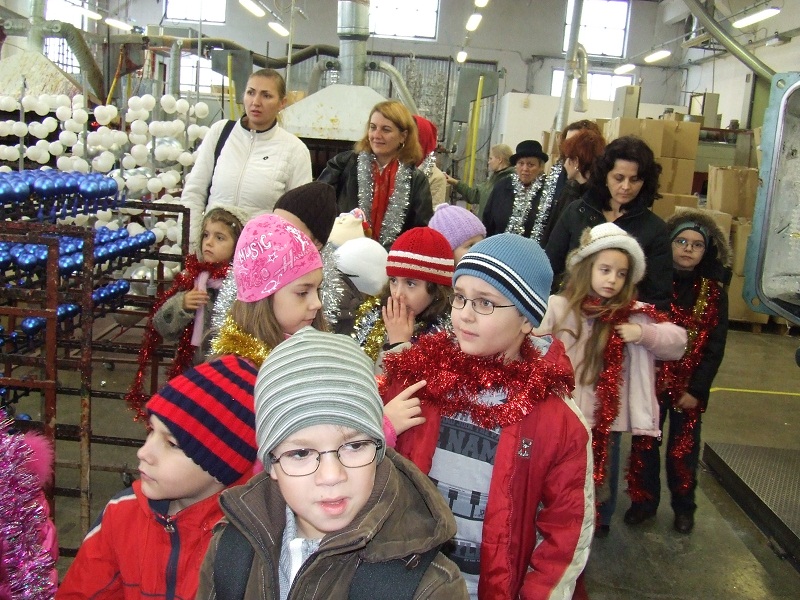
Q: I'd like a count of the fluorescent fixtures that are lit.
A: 10